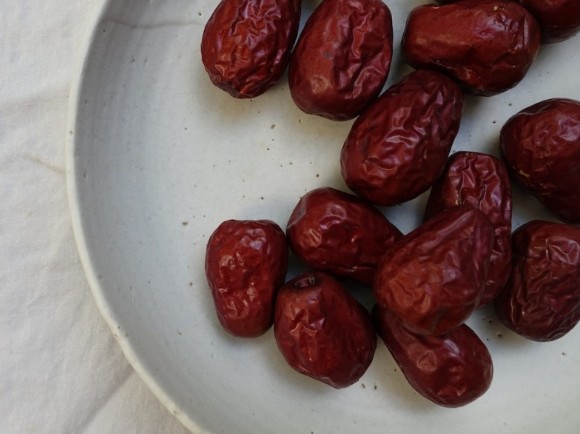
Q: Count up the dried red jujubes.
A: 13